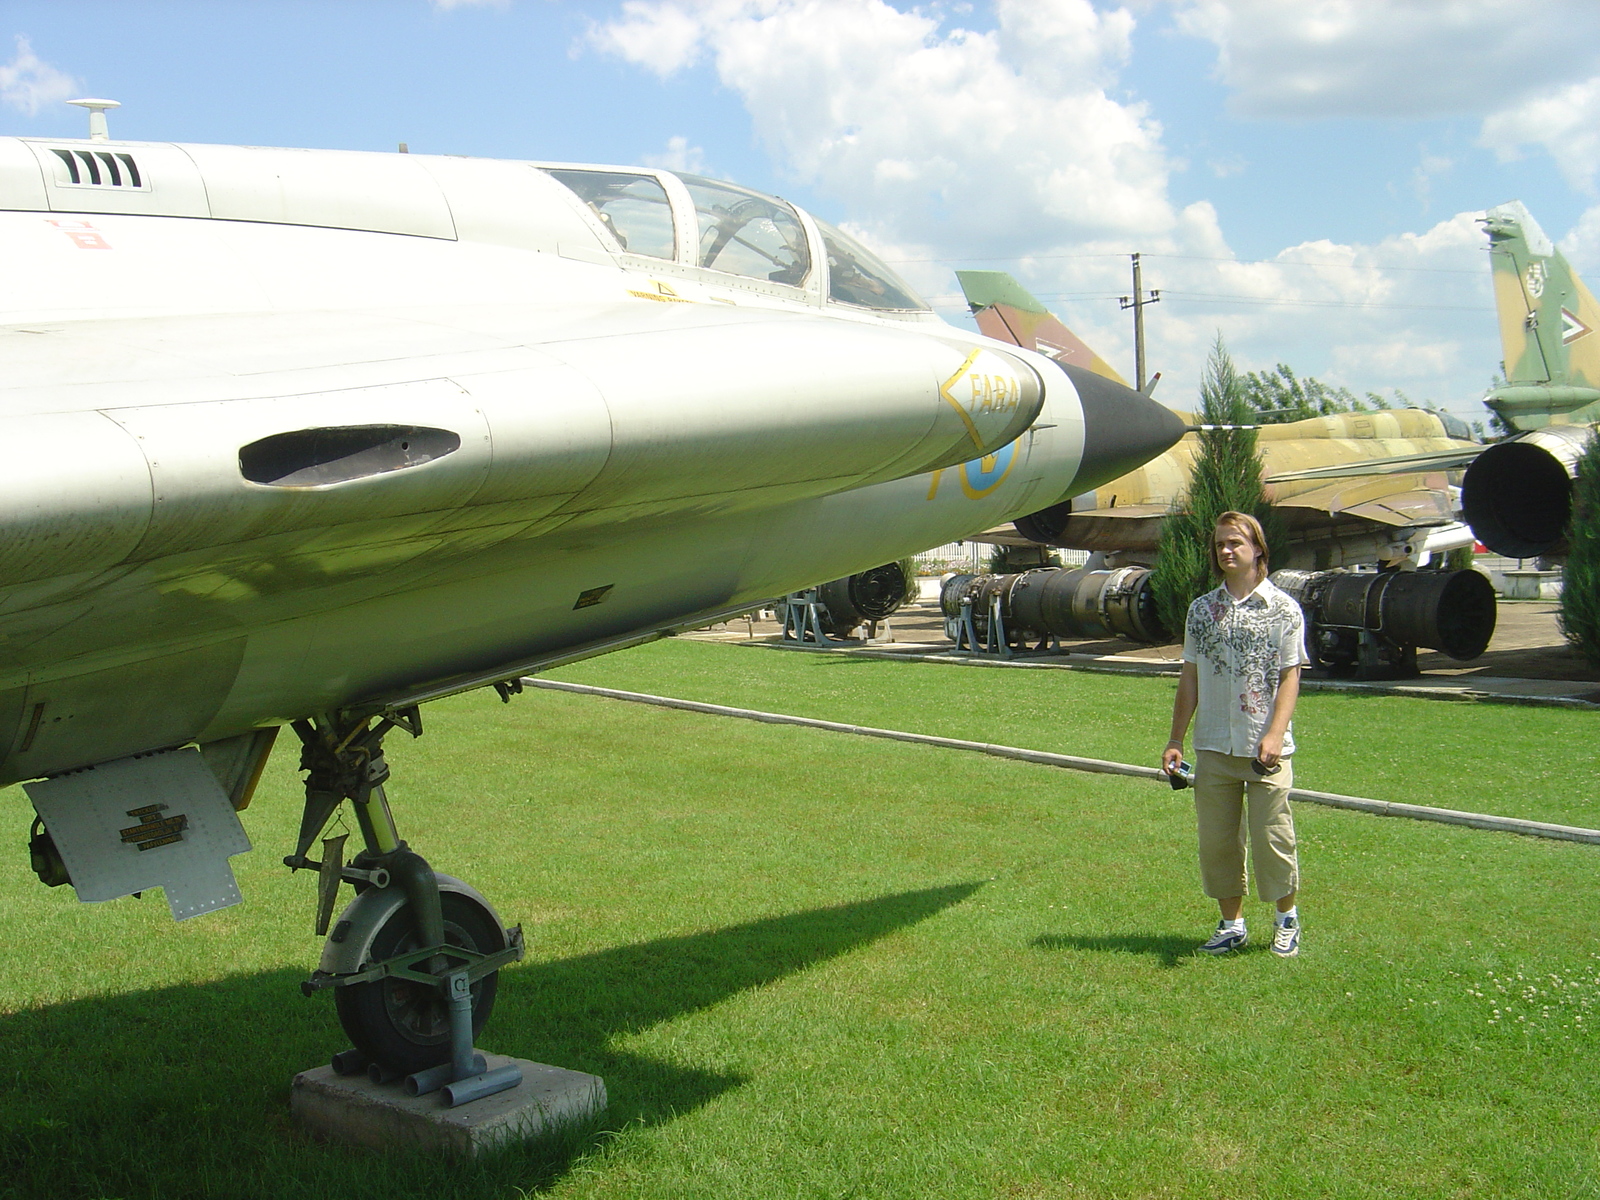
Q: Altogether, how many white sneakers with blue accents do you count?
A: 2